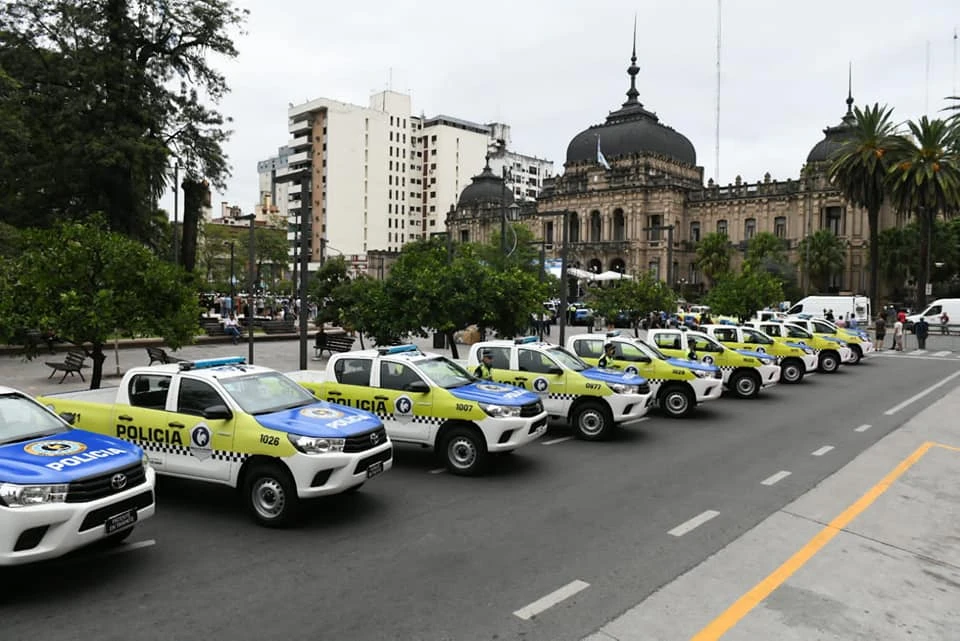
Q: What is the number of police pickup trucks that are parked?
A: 9